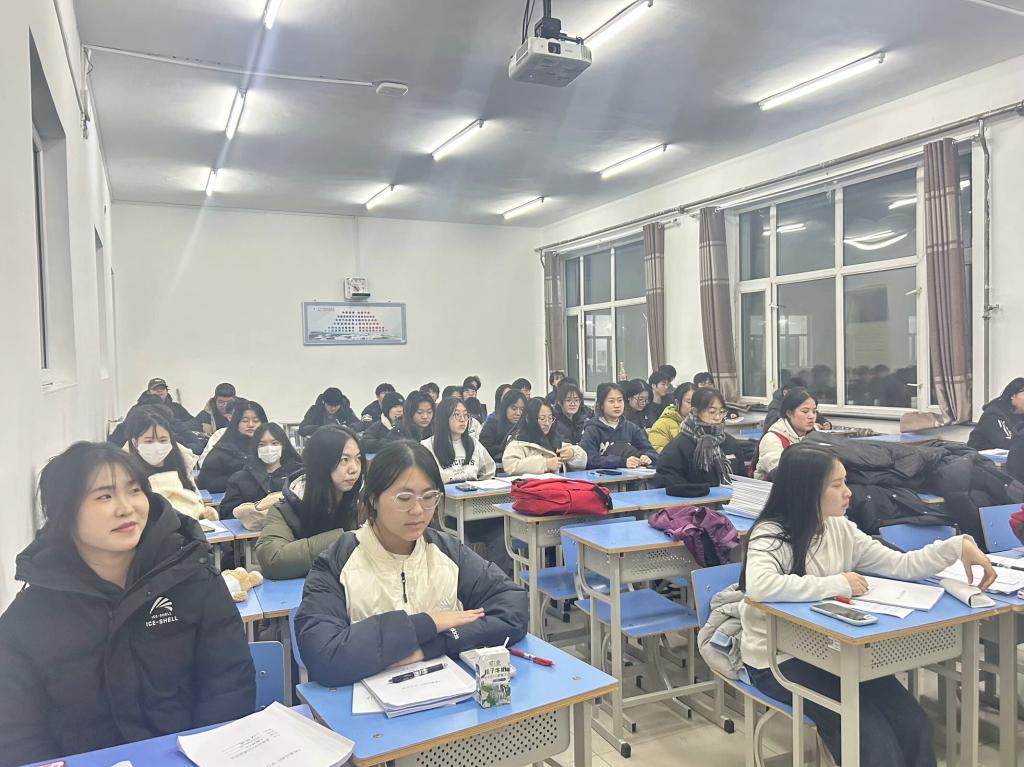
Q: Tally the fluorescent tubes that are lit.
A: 9